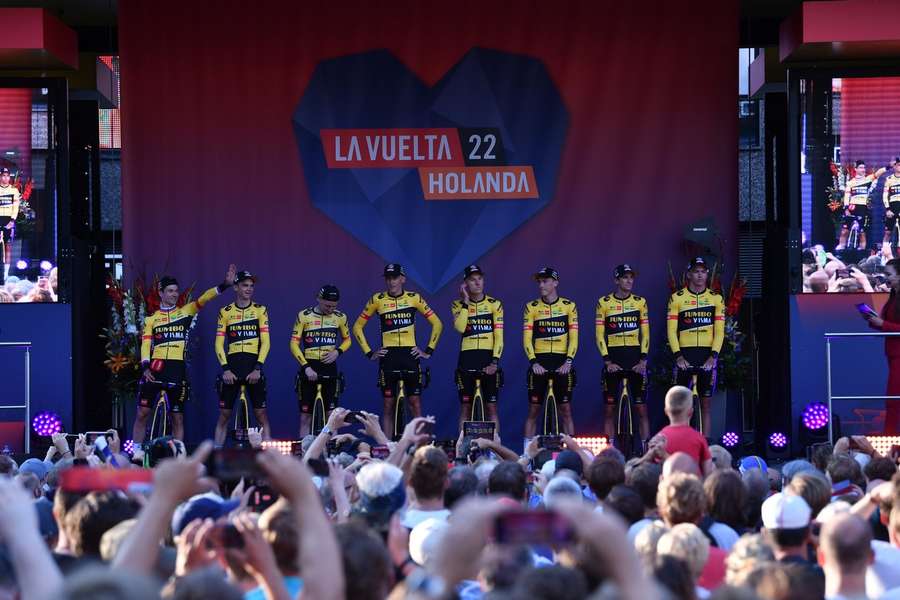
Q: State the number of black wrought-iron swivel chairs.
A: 0